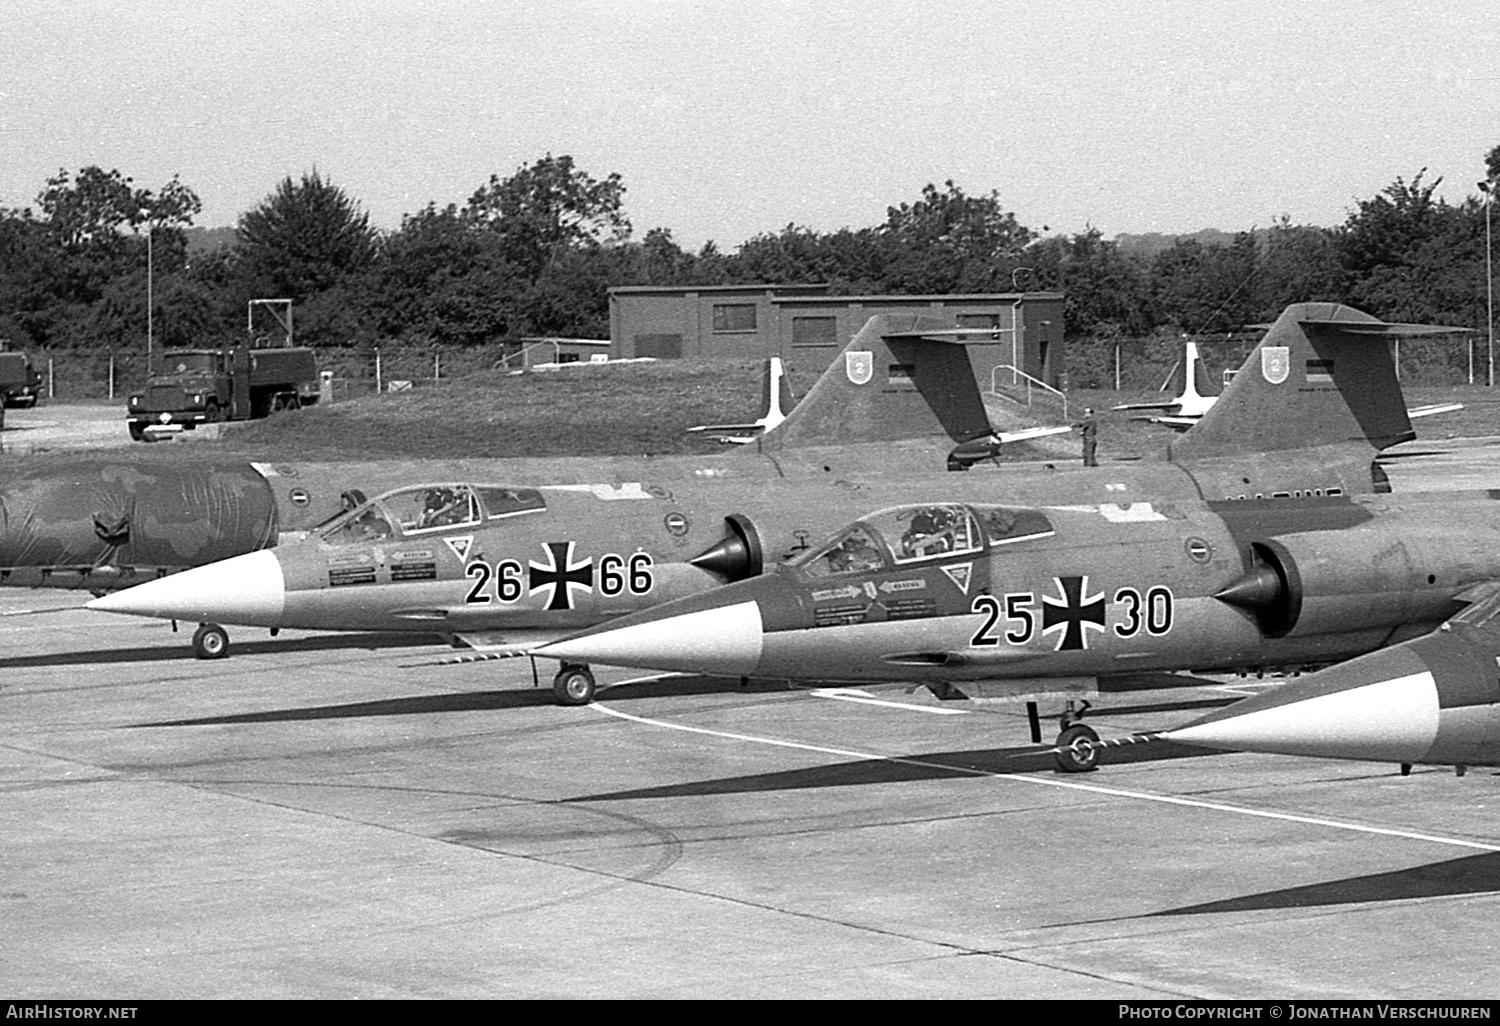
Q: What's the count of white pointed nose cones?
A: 3